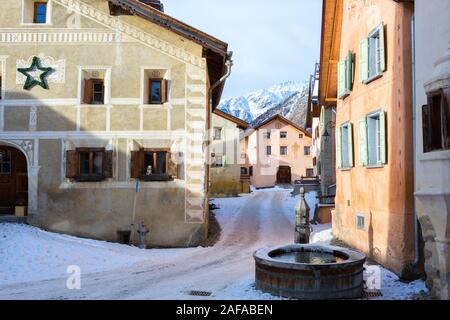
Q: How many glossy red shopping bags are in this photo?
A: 0